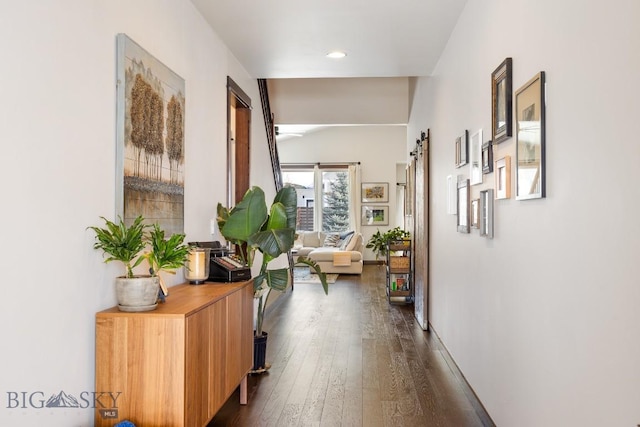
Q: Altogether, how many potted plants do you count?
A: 3